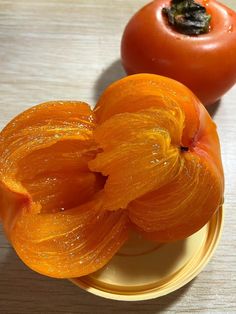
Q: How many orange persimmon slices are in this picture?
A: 2